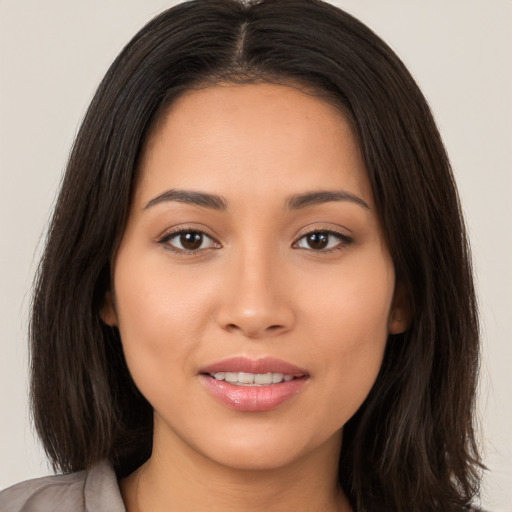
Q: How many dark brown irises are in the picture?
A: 2